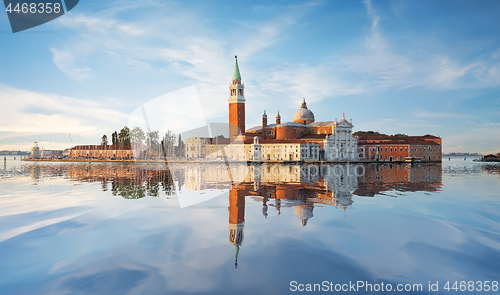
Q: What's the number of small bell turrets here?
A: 2